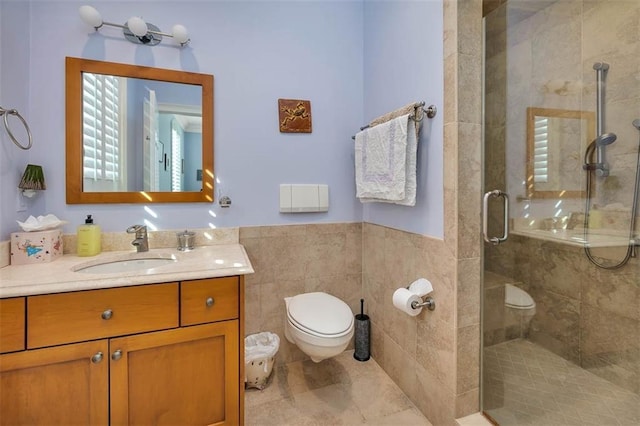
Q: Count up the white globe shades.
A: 3